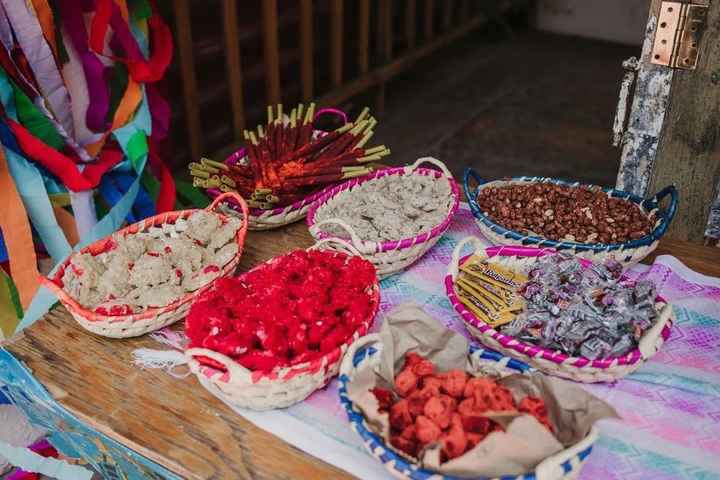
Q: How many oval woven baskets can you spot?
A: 7